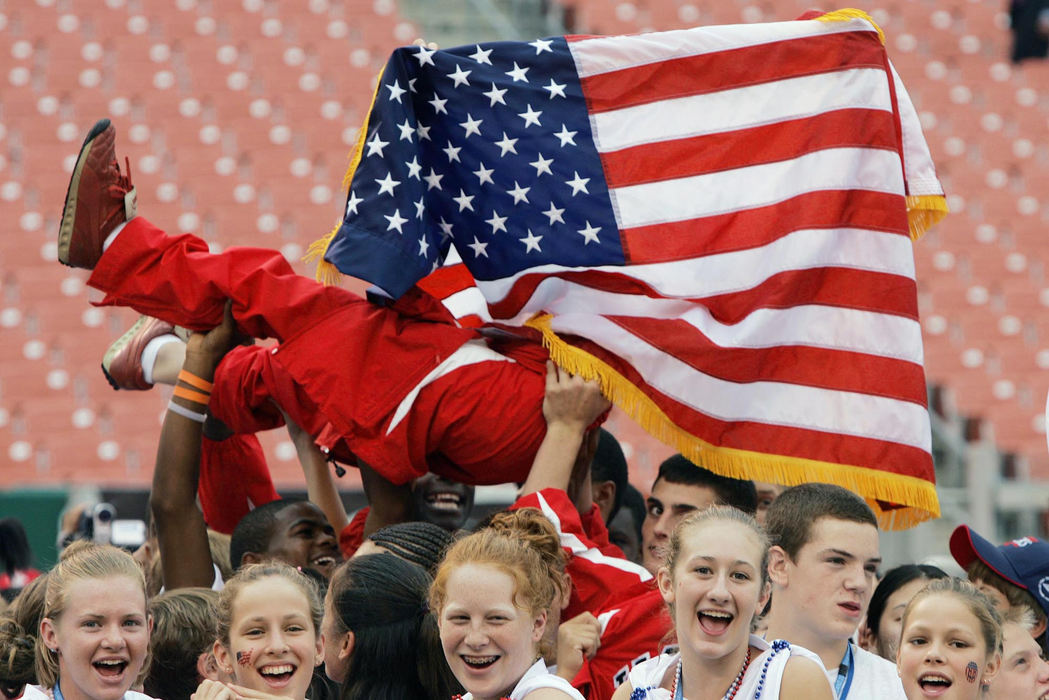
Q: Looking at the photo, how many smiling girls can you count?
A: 5